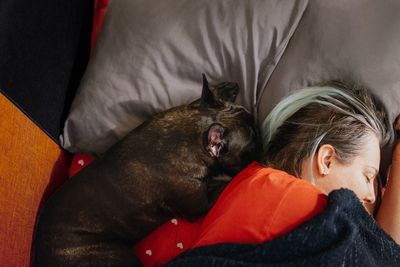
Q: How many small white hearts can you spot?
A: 4